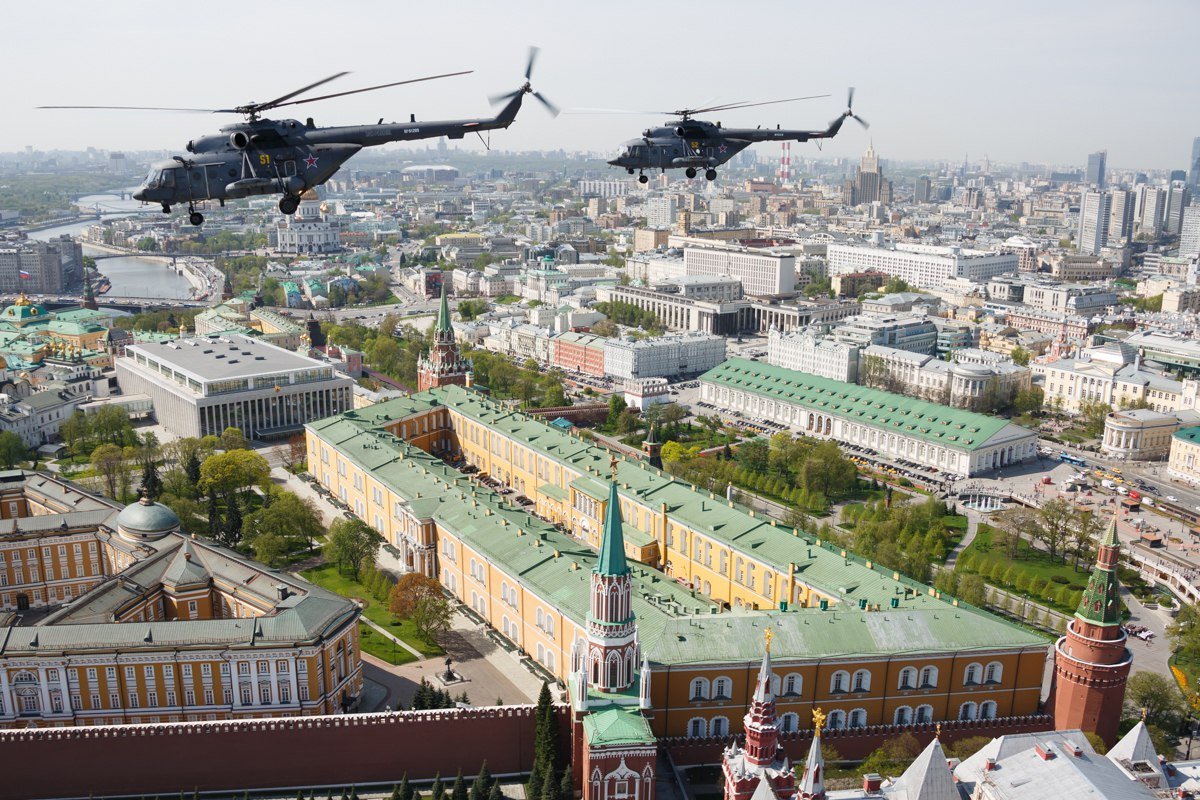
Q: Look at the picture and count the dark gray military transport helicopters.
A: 2